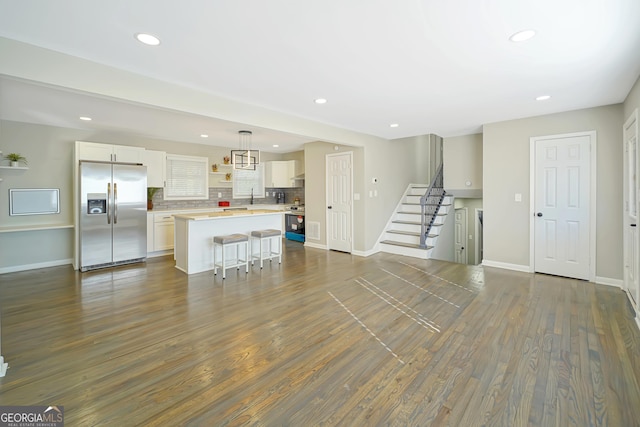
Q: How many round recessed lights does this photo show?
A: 8